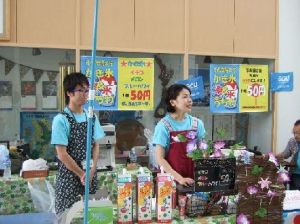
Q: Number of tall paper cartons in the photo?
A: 3